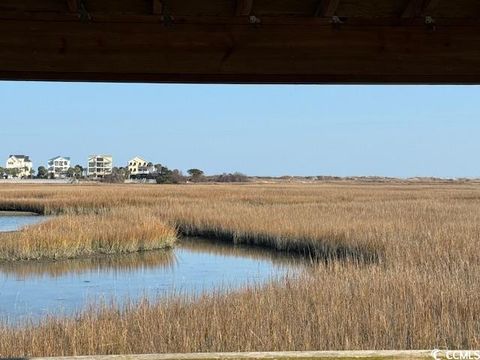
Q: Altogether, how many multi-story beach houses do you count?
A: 4